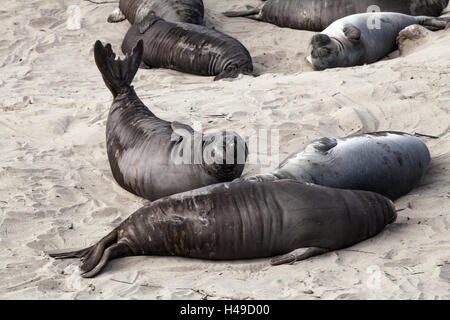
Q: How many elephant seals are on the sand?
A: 7